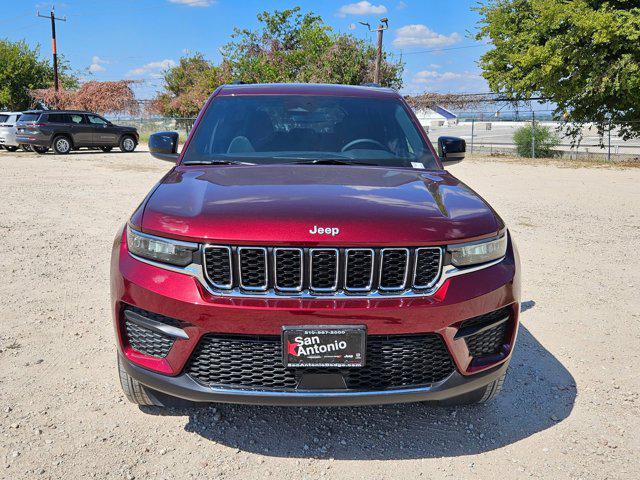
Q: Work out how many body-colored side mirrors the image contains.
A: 0